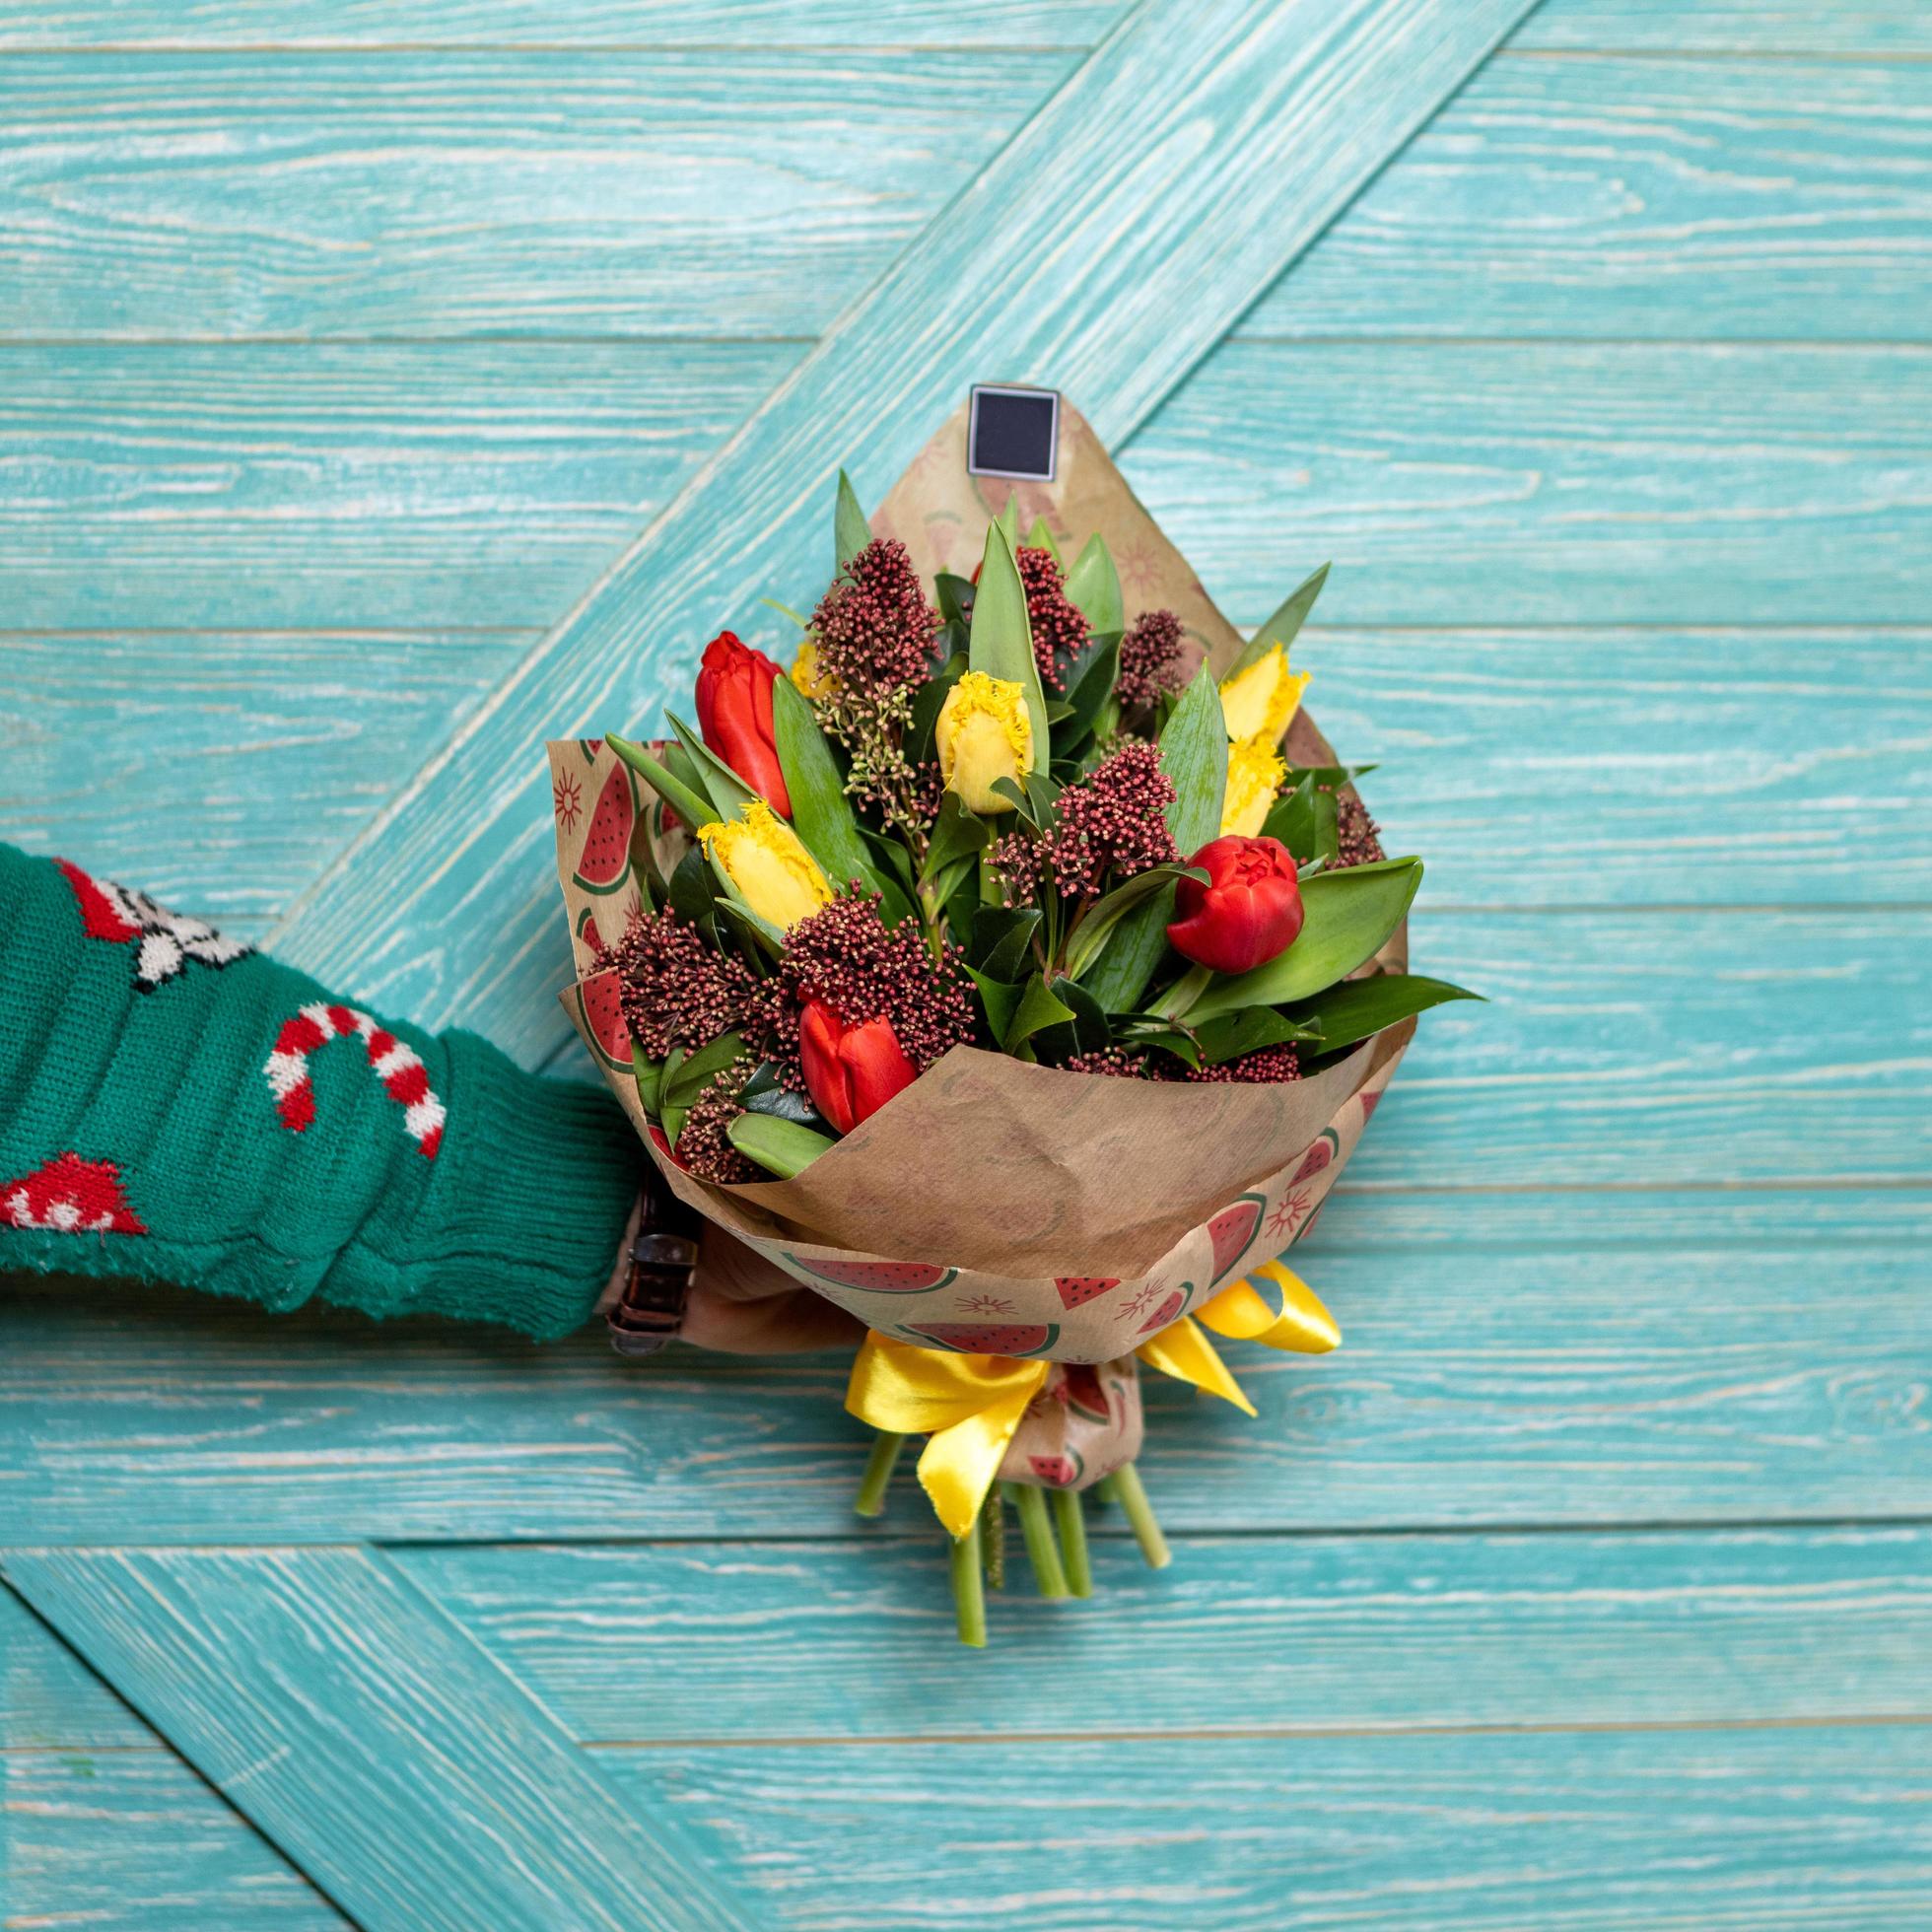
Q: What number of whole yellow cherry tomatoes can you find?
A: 0